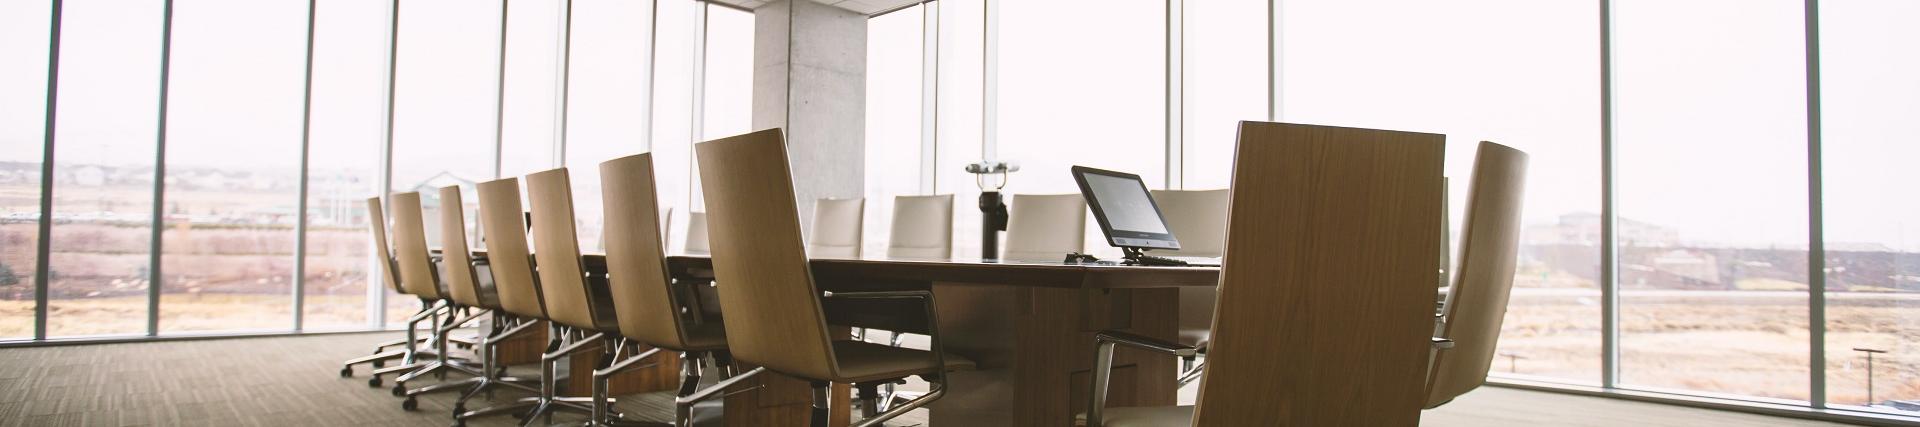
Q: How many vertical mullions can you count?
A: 14